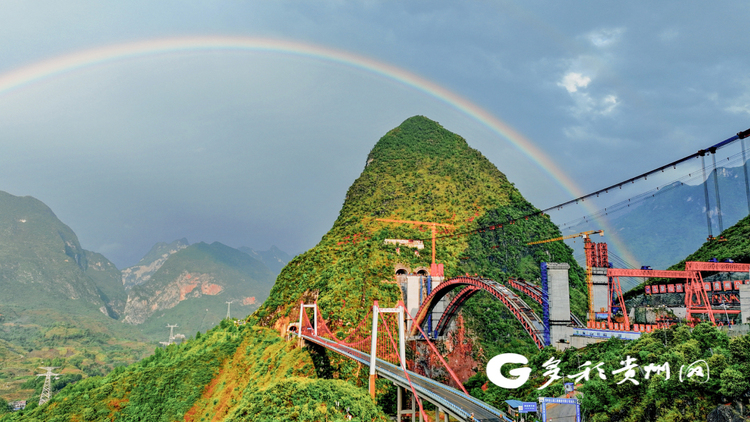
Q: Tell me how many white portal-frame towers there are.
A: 2